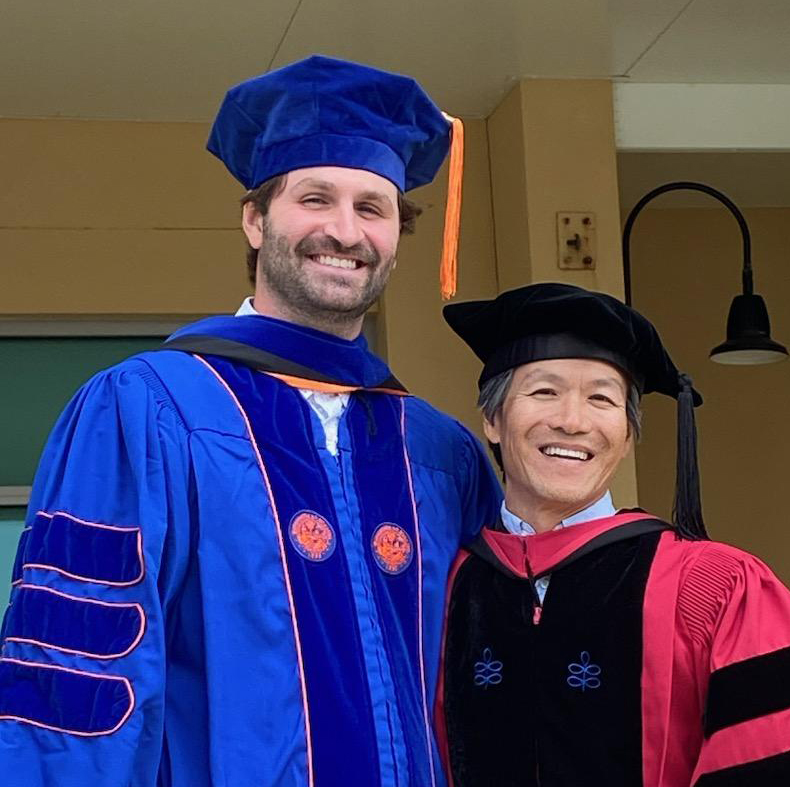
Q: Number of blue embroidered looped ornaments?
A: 2